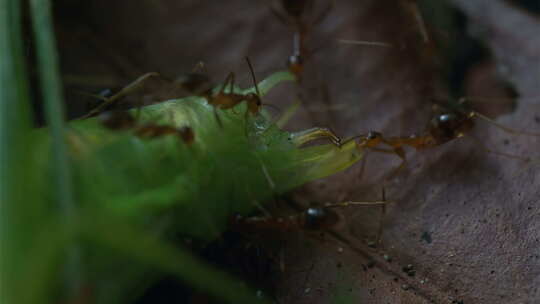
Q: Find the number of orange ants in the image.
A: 5